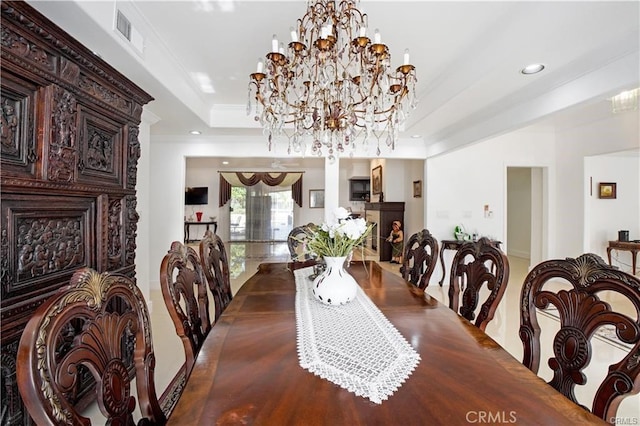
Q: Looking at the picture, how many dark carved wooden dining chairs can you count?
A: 7